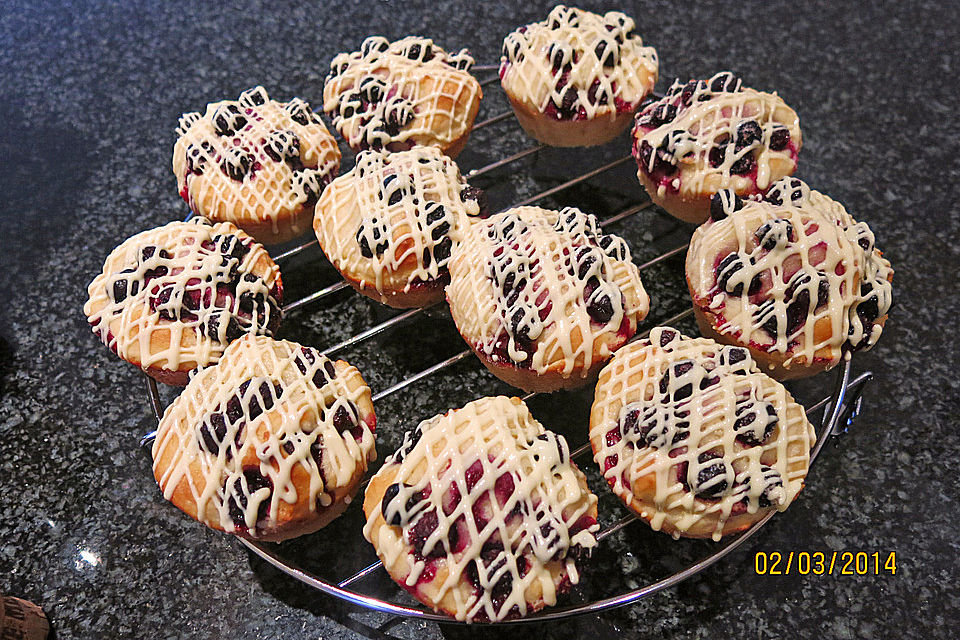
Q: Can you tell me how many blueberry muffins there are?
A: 11